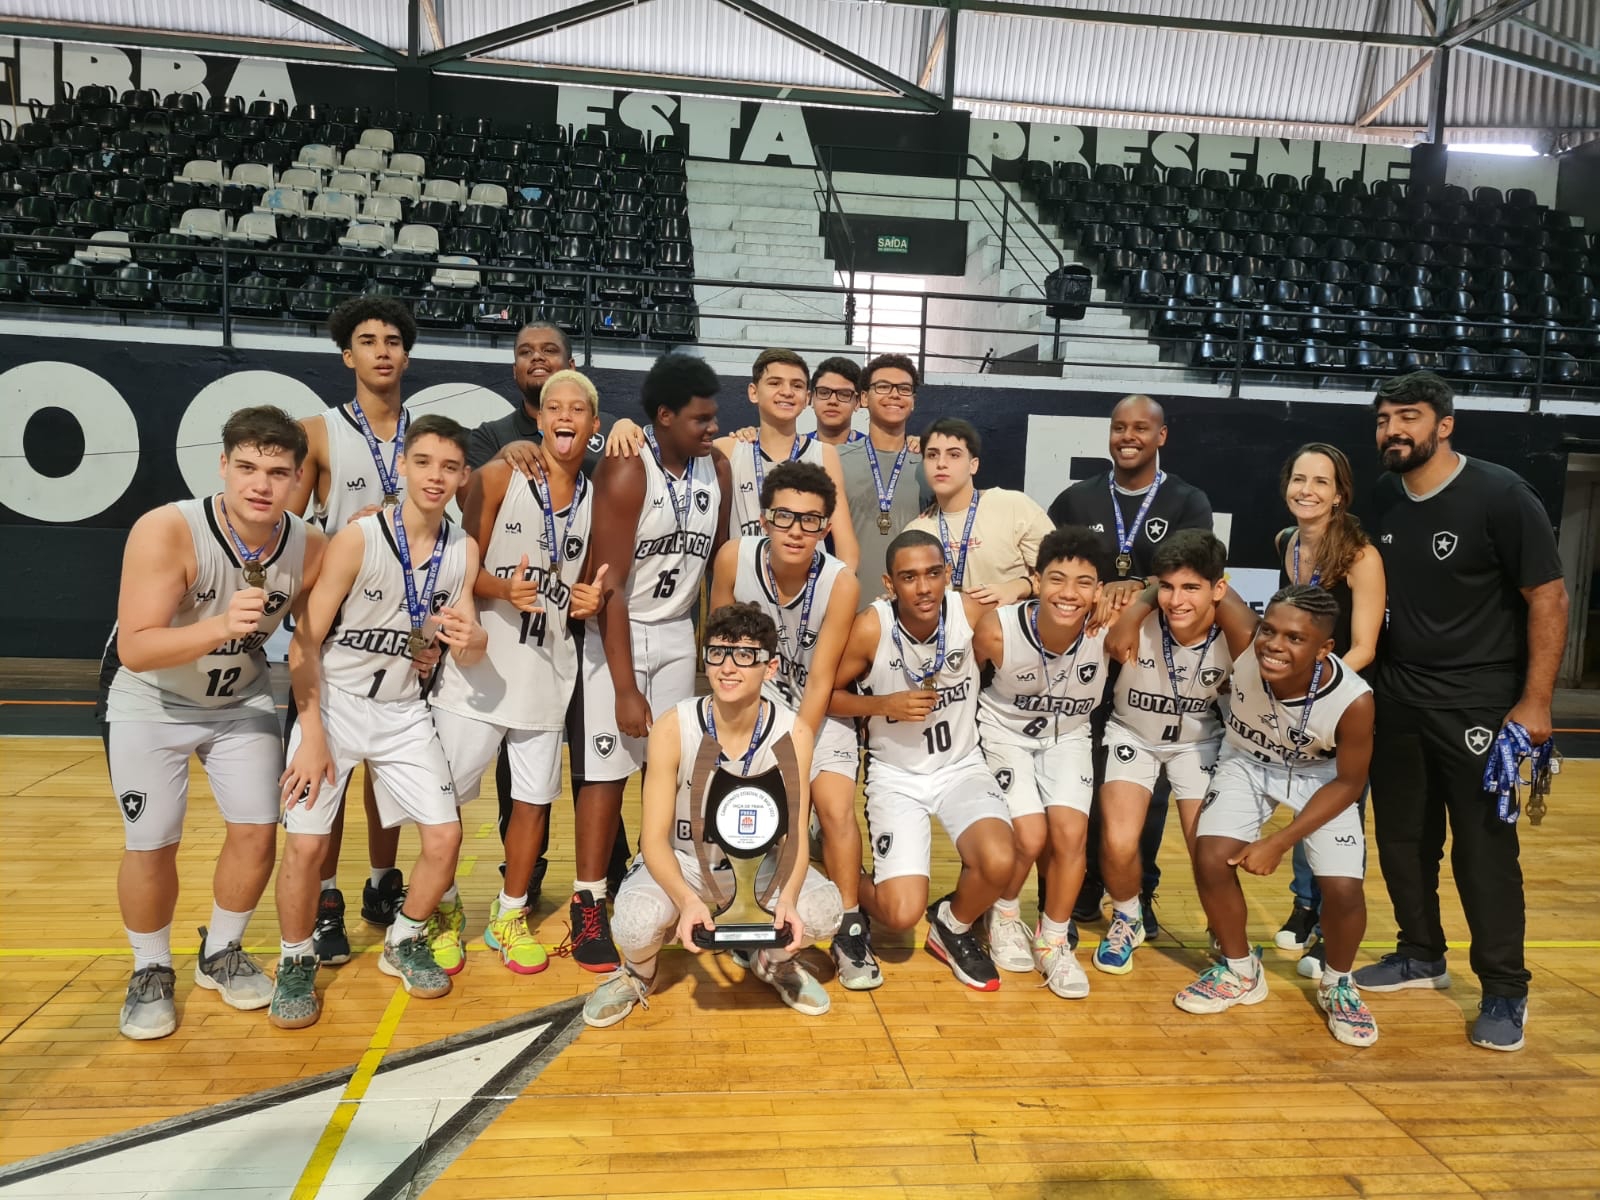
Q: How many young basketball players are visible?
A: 15